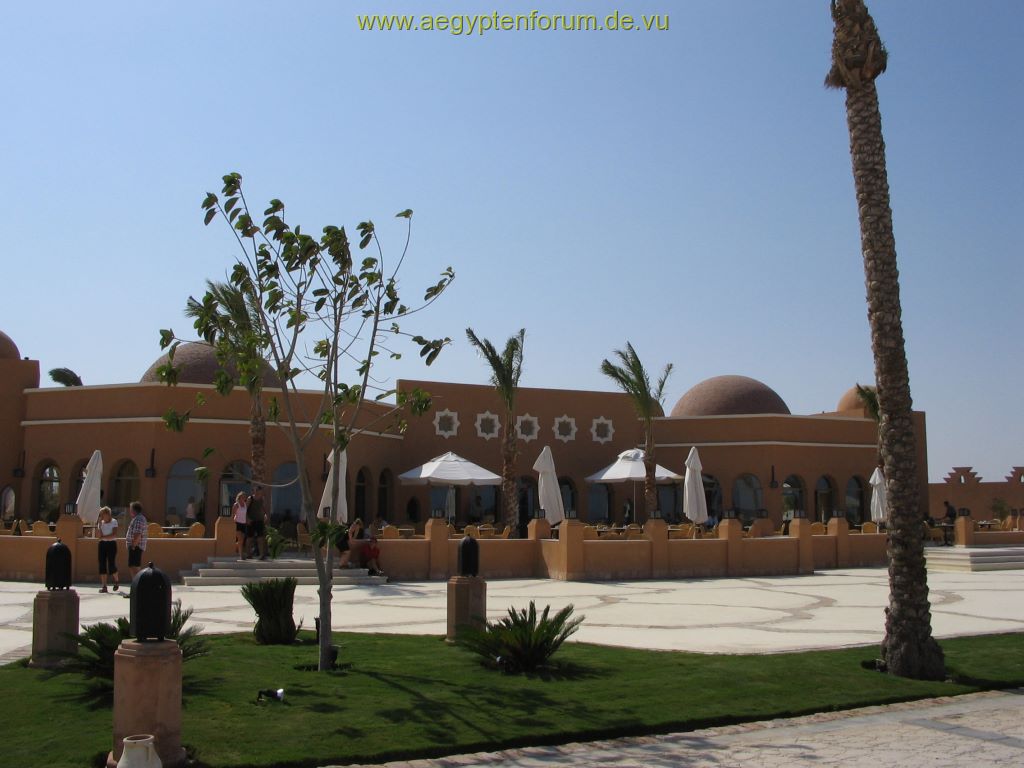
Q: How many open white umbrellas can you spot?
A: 2